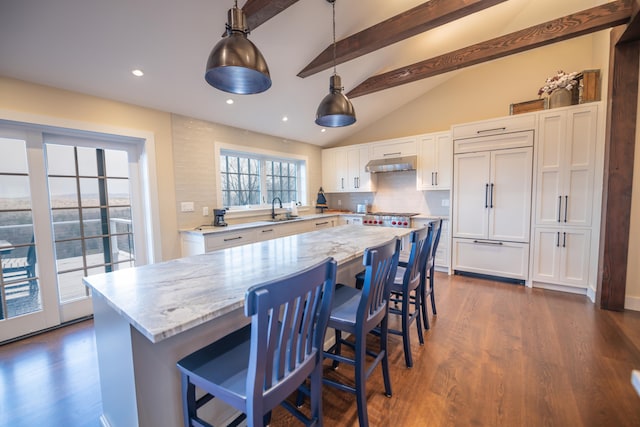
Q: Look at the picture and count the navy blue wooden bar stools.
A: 4